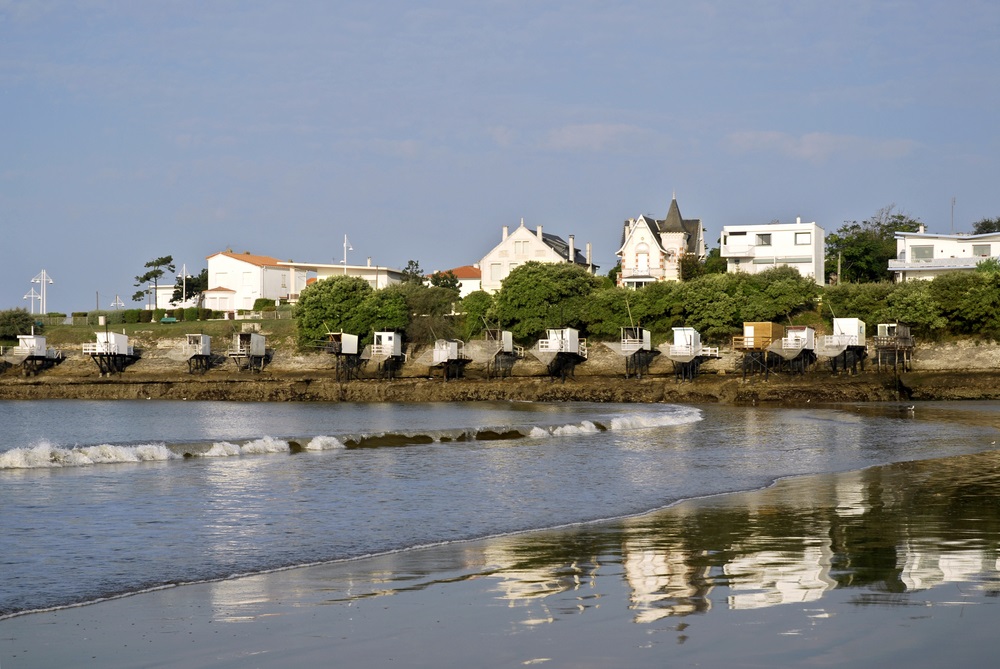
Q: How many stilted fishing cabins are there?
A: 15